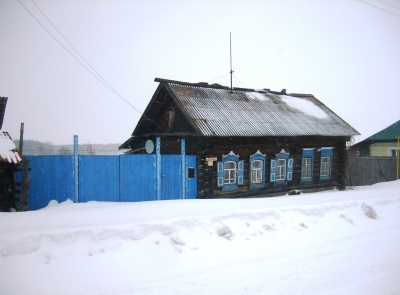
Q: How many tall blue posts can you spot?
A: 3